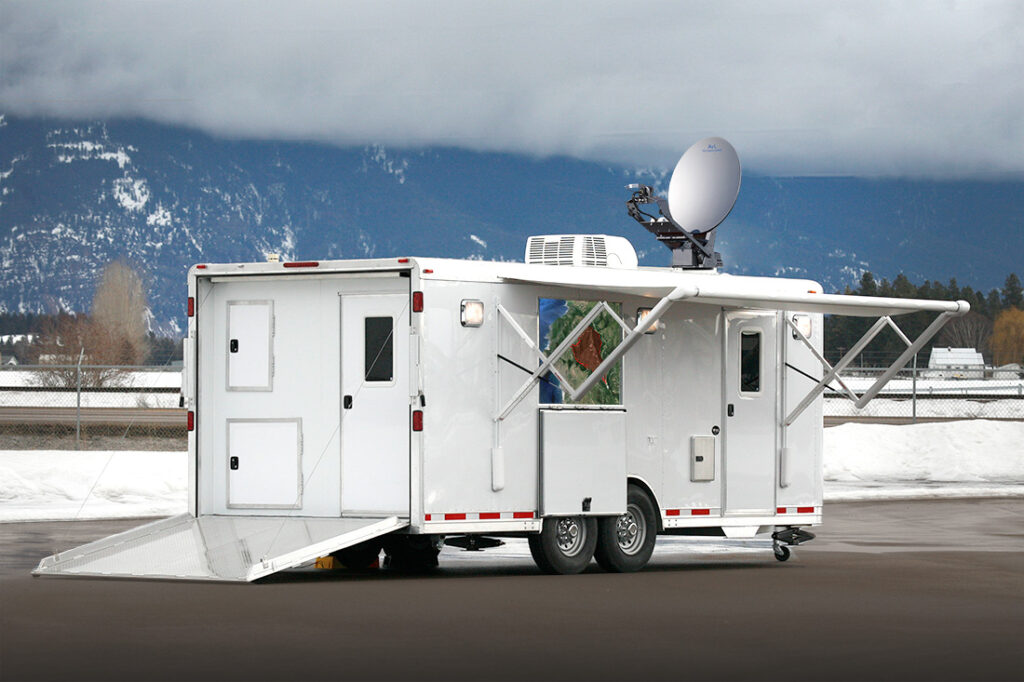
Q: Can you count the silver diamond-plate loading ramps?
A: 1